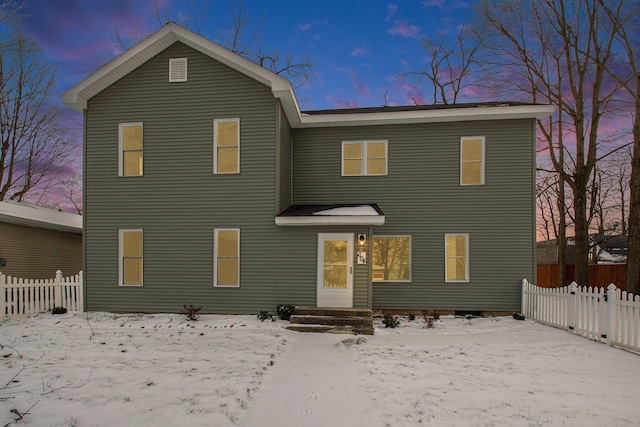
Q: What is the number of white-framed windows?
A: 8